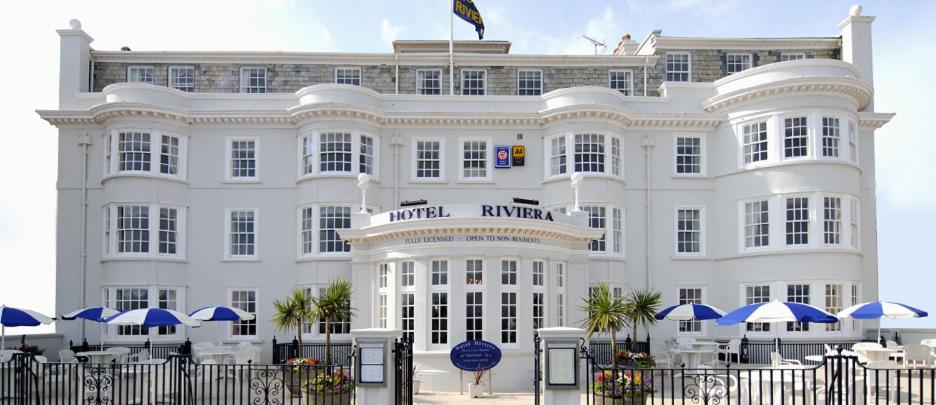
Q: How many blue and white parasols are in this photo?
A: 7